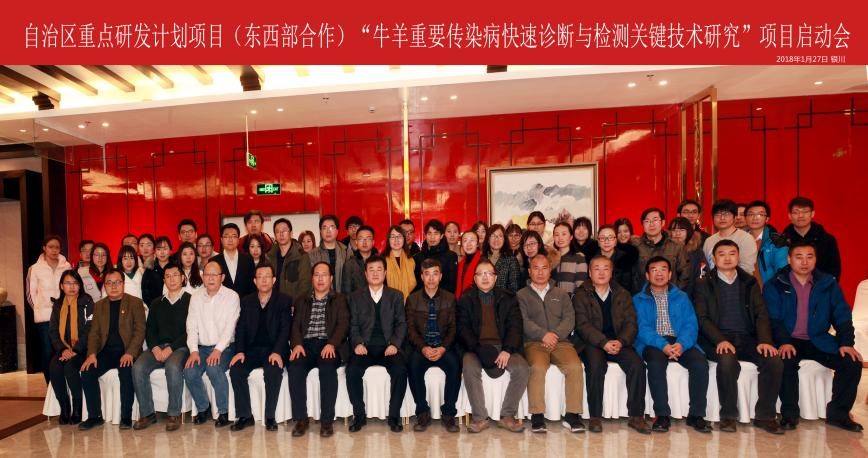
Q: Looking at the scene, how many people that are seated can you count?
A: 14